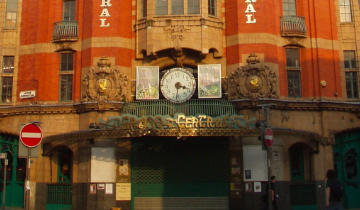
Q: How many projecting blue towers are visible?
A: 0